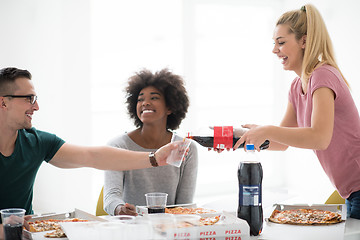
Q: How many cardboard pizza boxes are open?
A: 4